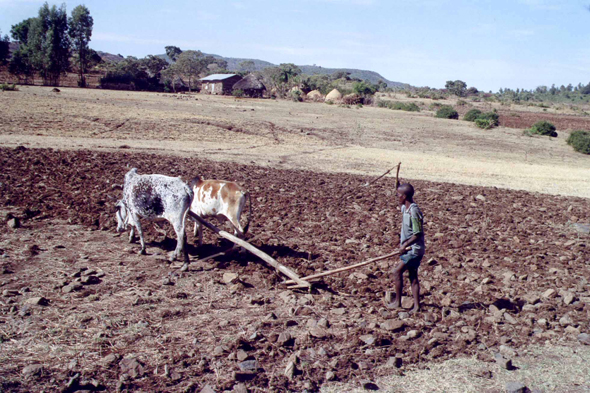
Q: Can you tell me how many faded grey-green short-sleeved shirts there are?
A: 1